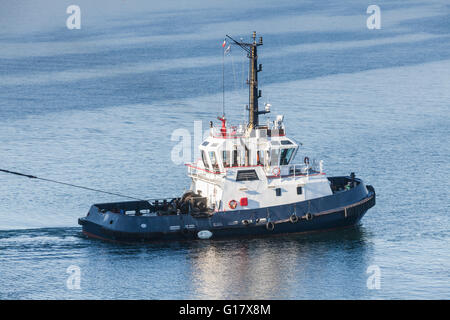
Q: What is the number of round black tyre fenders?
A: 3